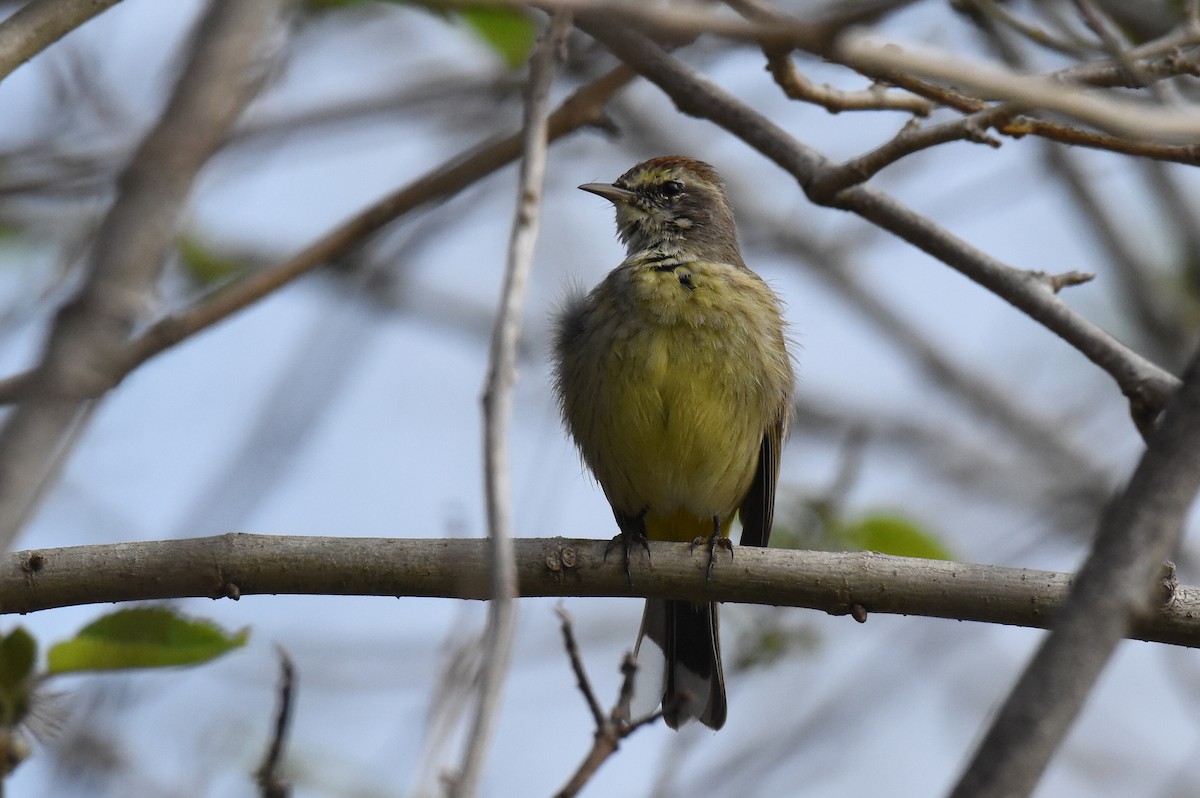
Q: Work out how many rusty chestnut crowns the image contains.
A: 1